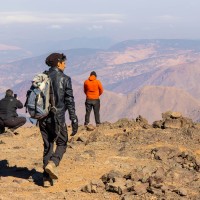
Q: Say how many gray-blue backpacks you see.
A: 1